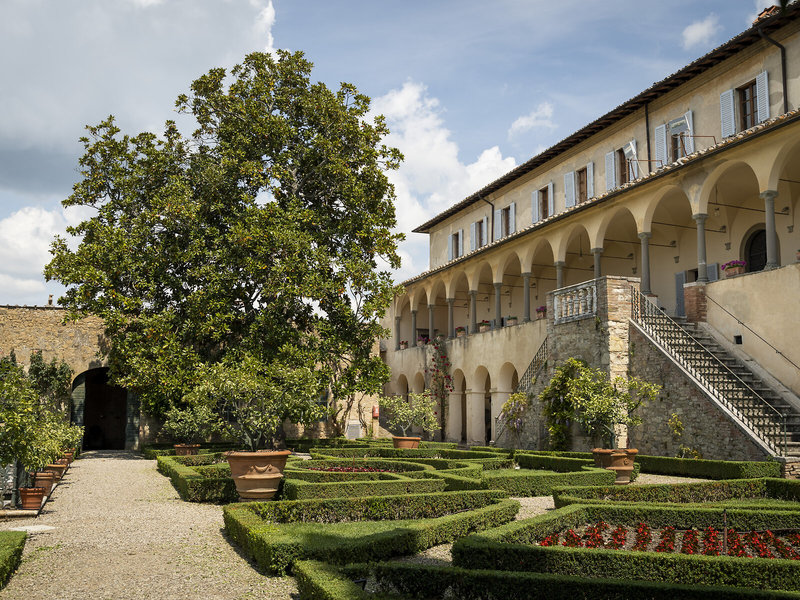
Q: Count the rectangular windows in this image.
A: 8